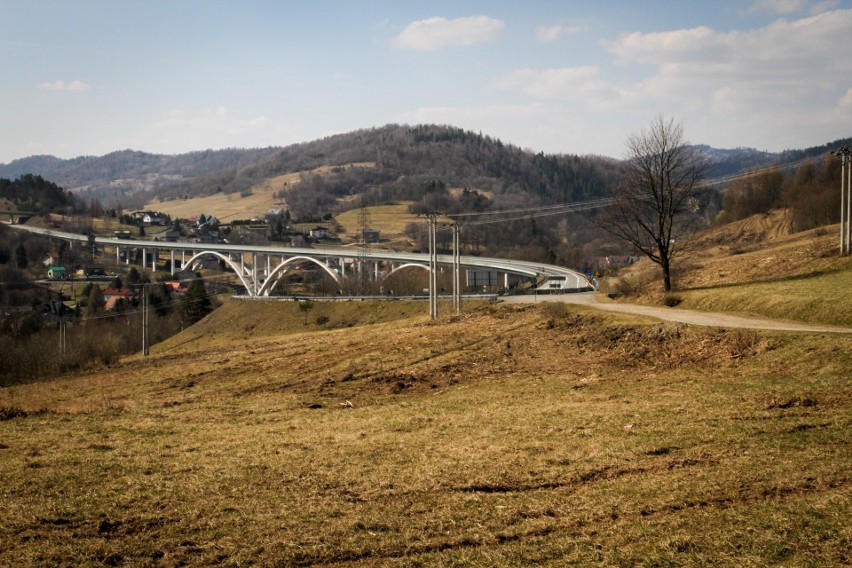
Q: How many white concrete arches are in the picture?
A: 3